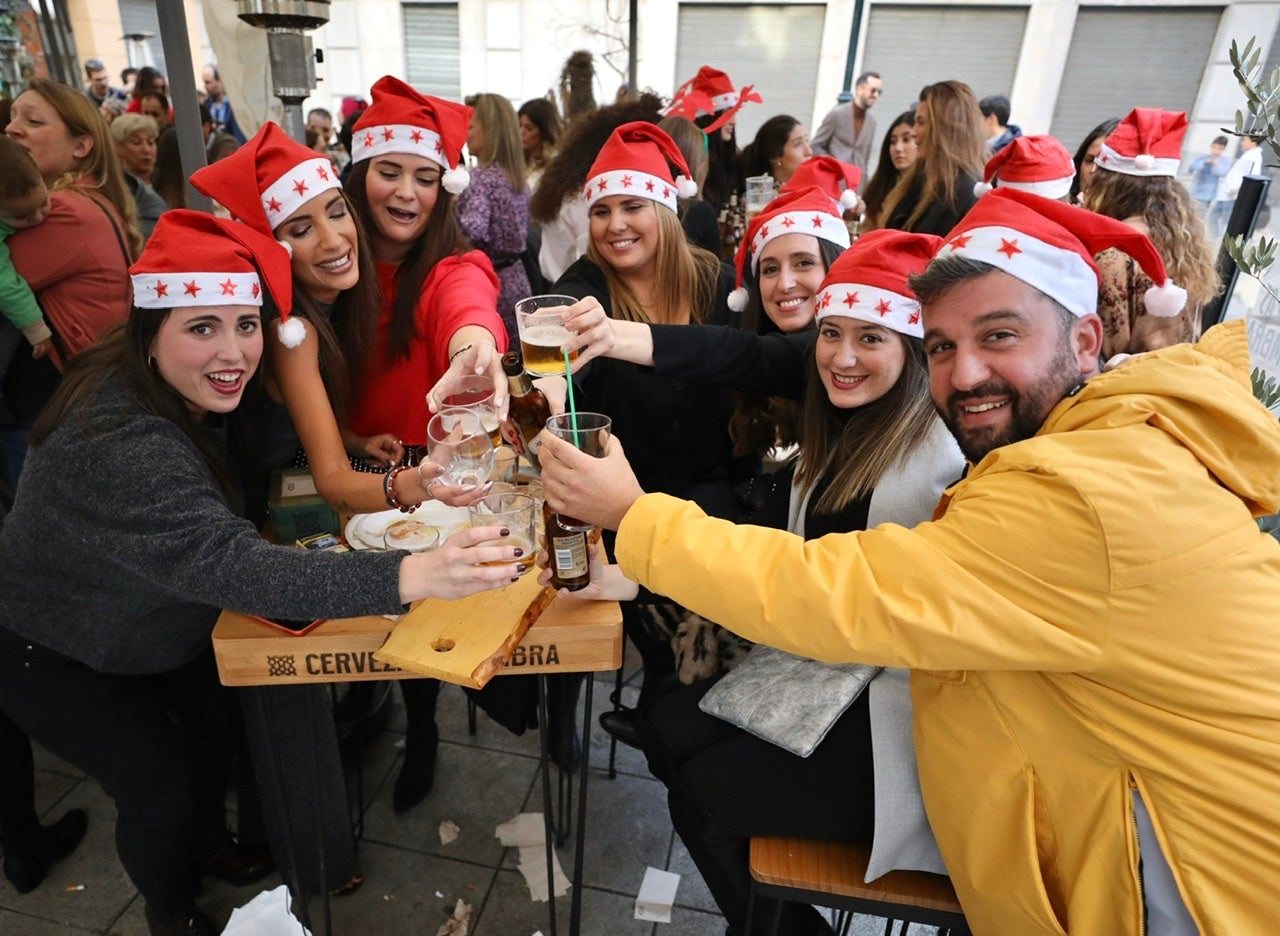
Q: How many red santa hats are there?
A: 11